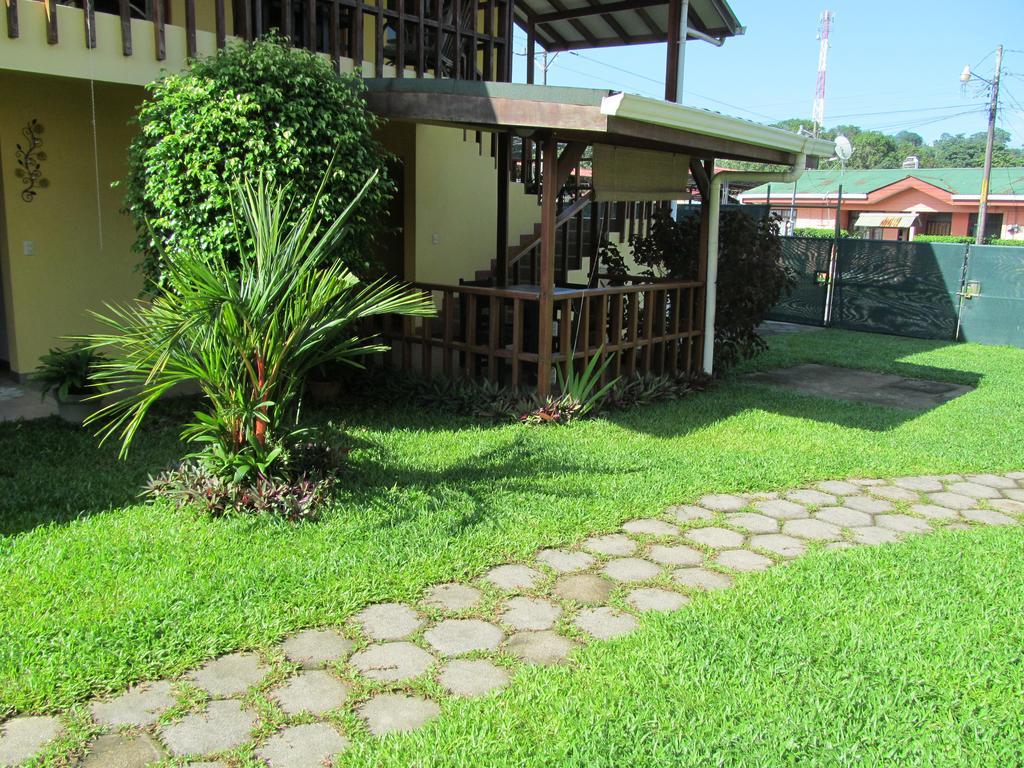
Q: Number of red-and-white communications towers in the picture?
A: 1